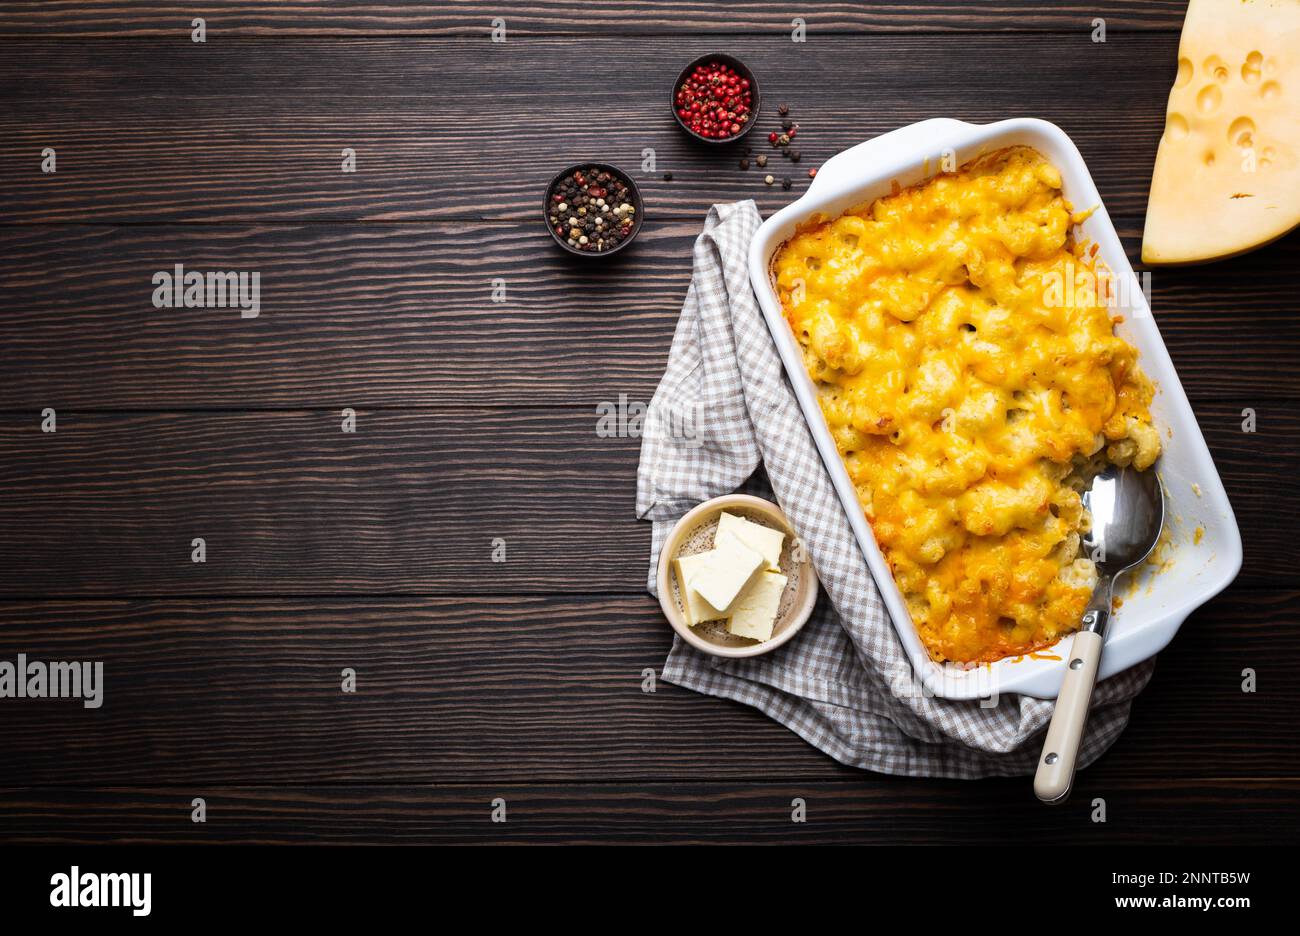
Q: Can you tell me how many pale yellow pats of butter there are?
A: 4